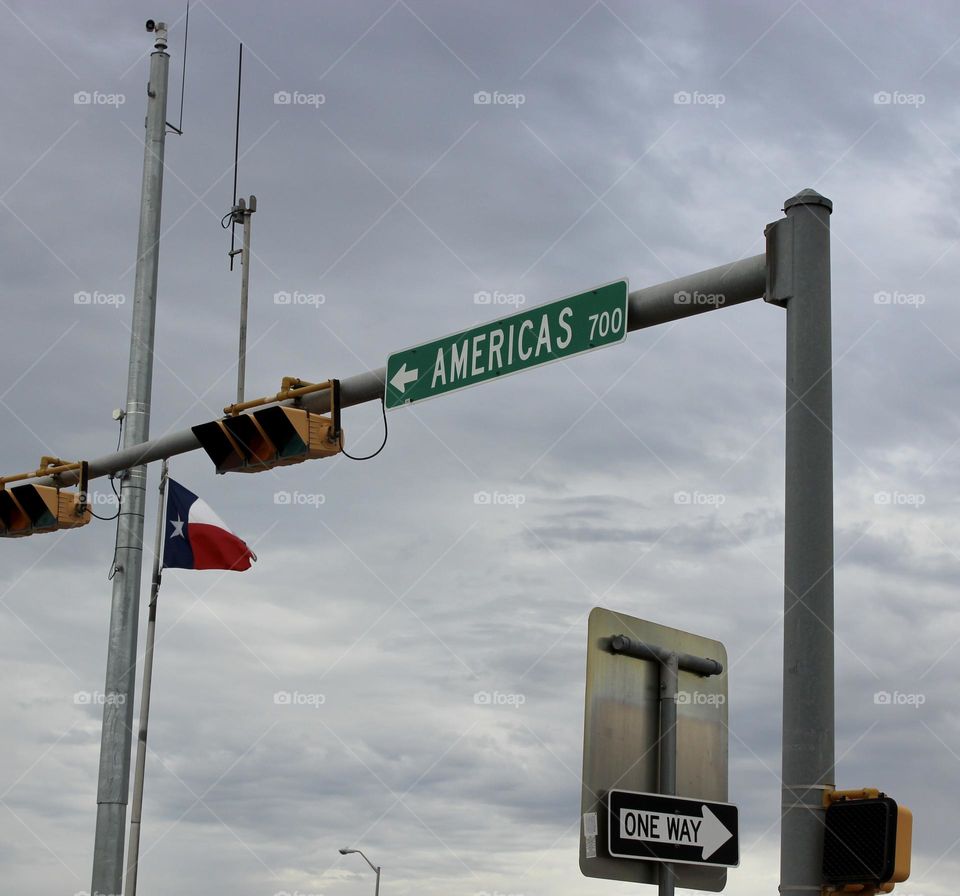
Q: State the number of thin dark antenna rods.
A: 2